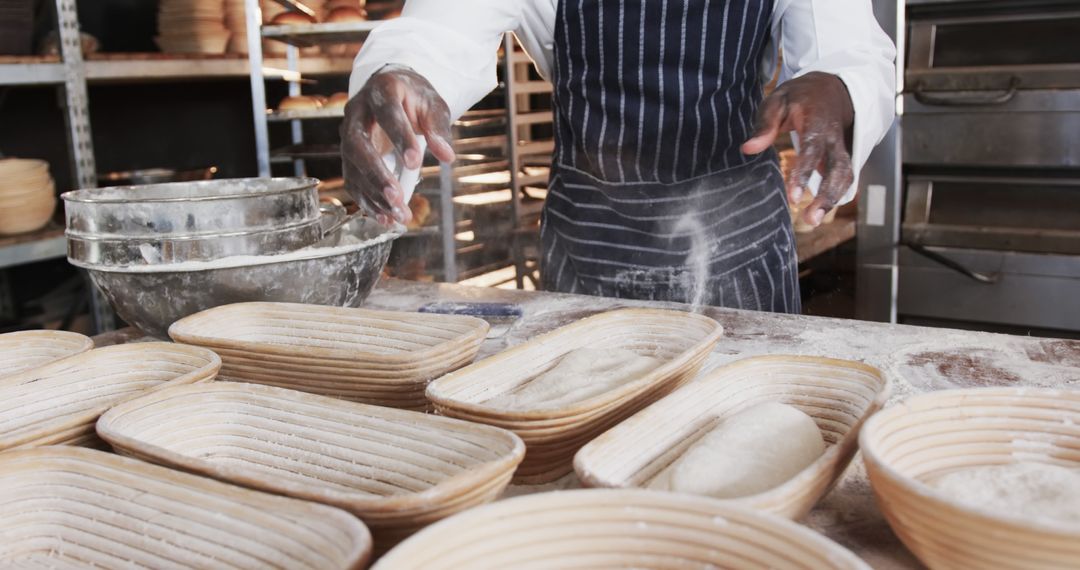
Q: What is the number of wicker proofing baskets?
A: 9